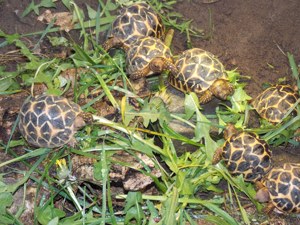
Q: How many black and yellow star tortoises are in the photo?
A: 7